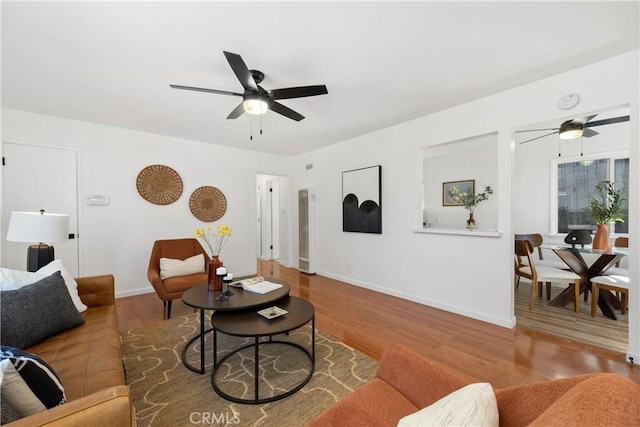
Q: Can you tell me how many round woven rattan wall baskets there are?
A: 2